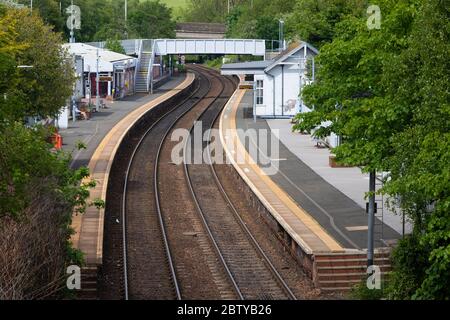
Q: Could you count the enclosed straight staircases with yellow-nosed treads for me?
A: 1